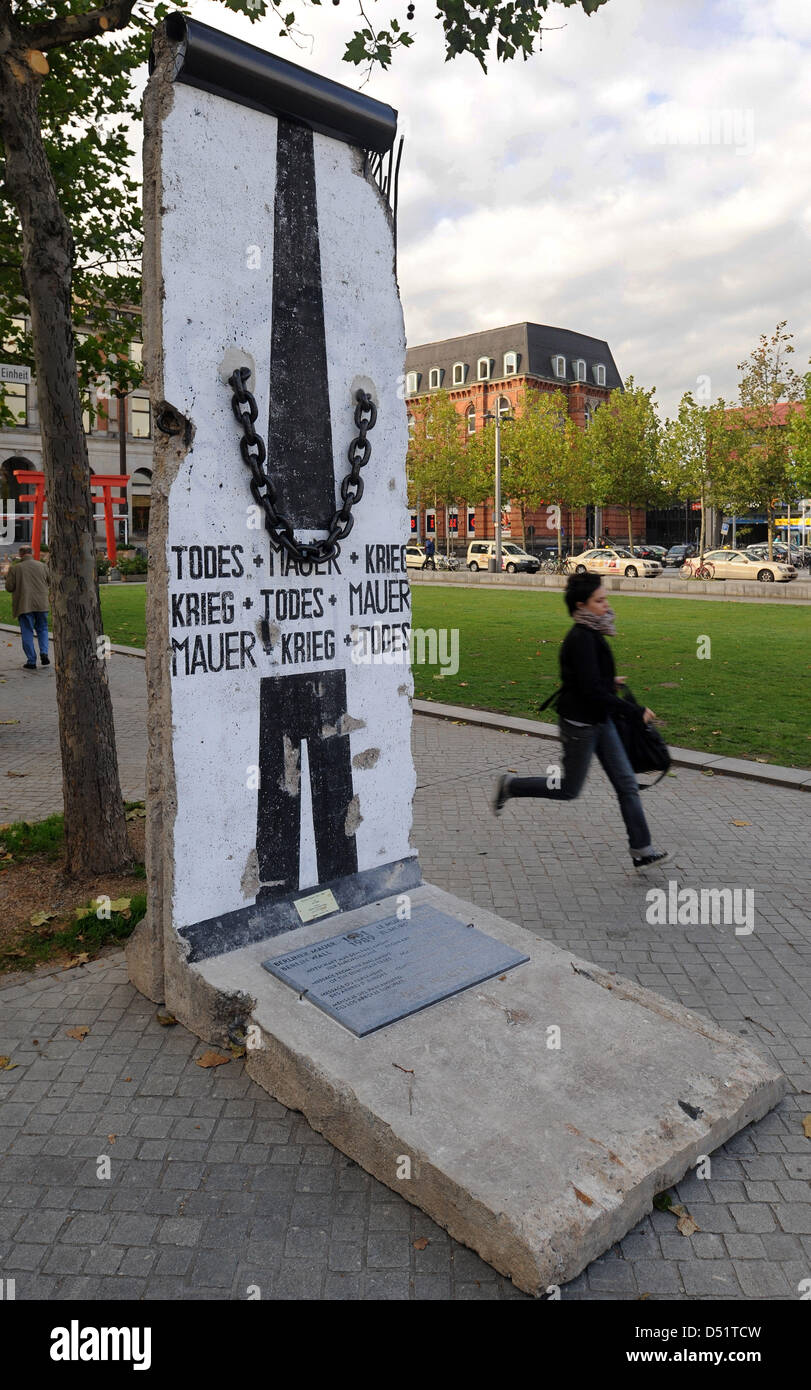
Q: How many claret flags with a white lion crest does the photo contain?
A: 0